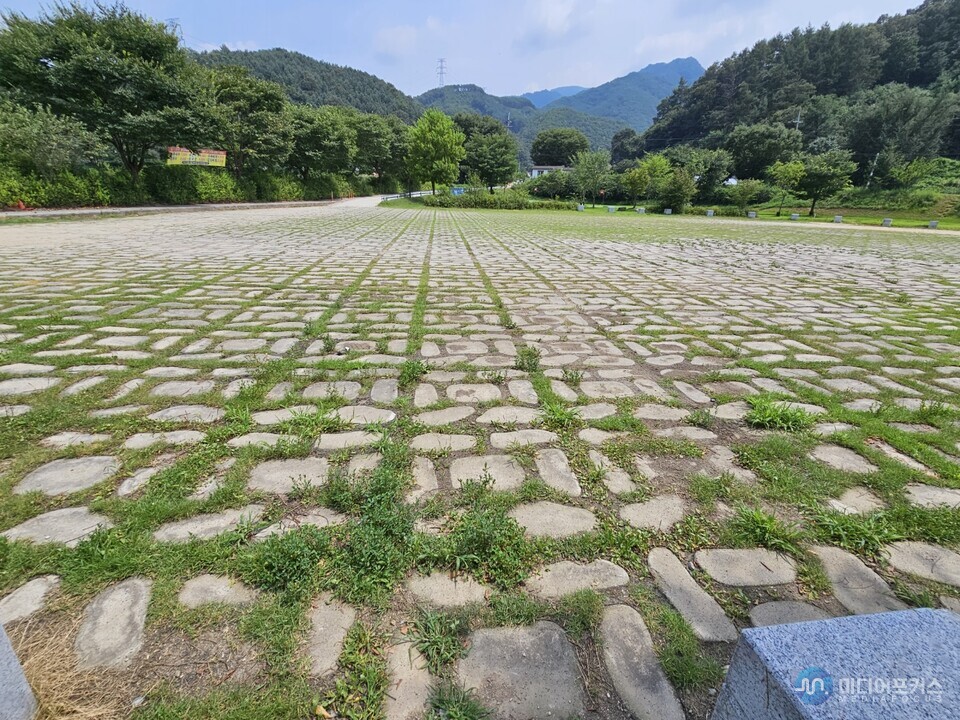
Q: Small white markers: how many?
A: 10